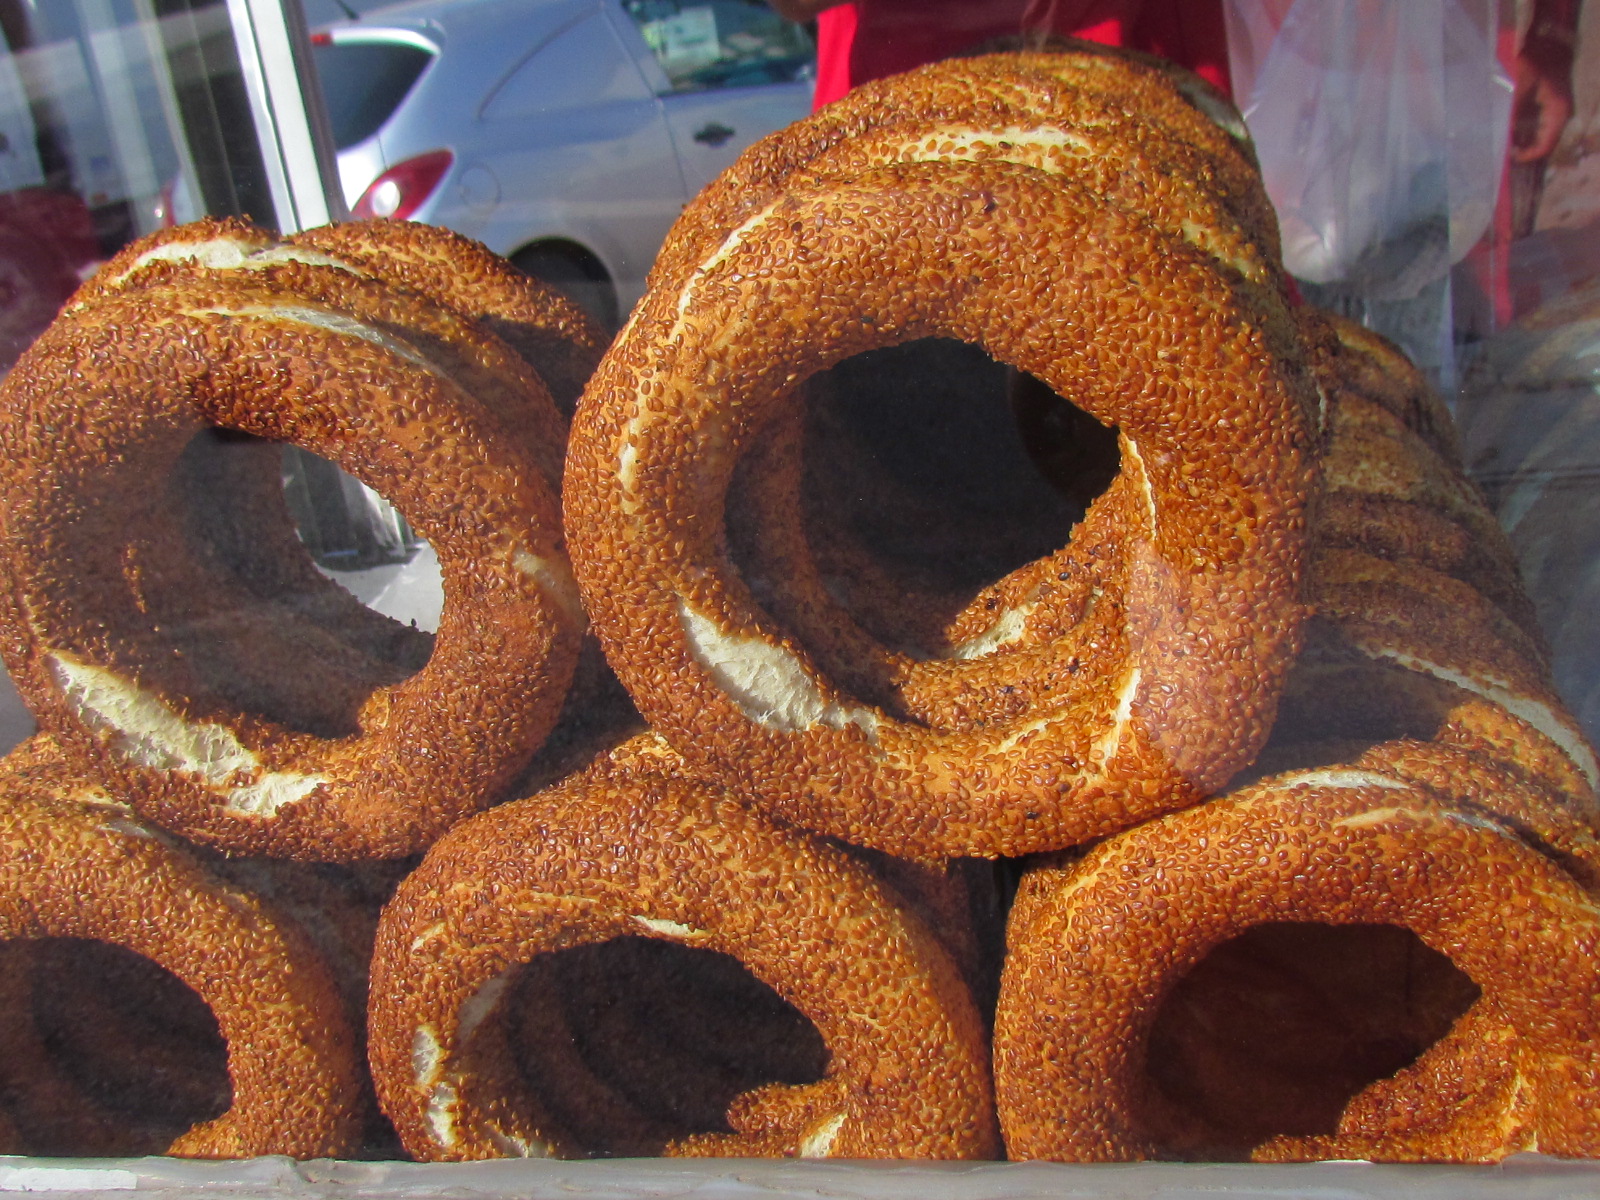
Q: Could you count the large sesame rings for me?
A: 5